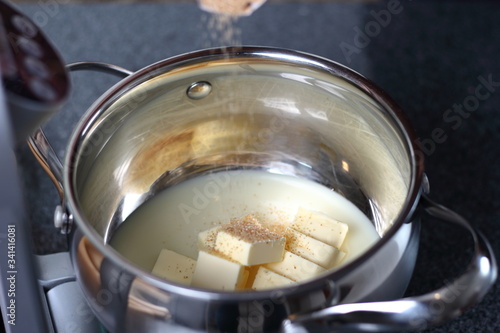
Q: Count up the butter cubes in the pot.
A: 8